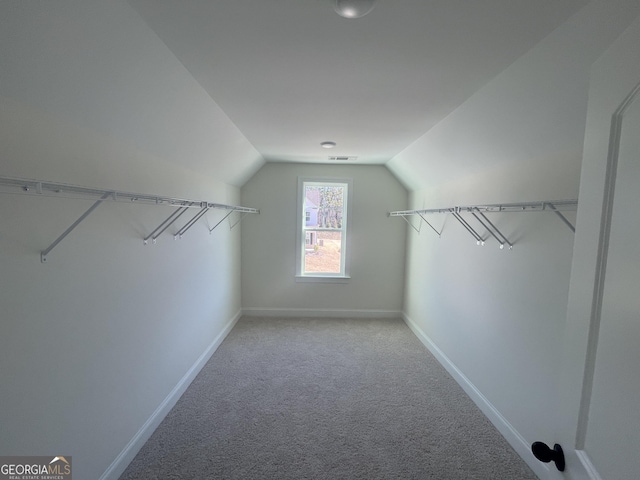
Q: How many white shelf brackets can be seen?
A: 14